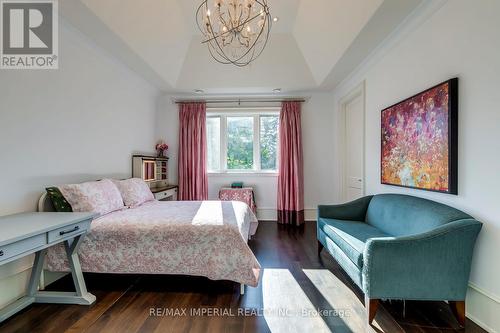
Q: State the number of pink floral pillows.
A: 2